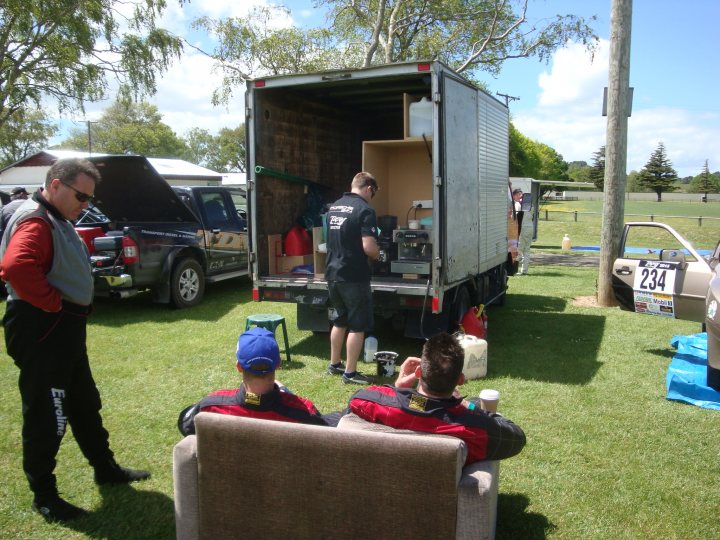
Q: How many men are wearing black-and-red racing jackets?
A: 2